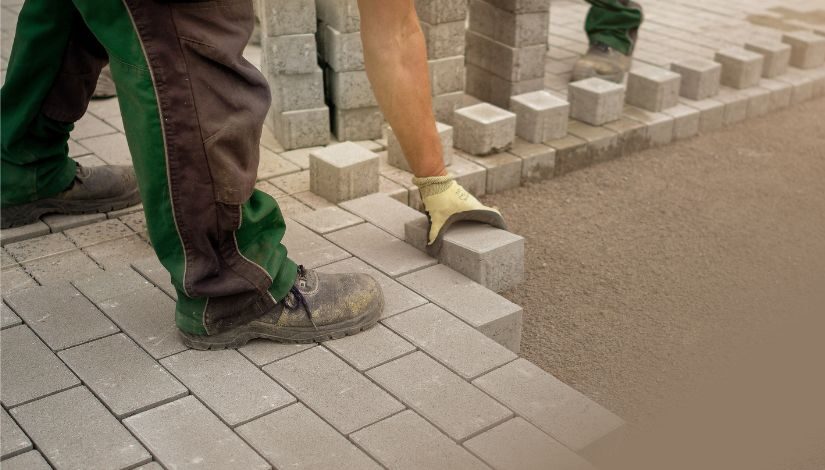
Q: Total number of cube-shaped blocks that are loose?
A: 10